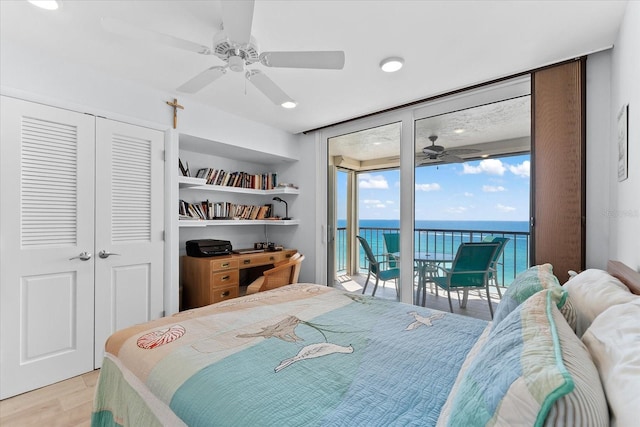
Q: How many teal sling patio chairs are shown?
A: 4